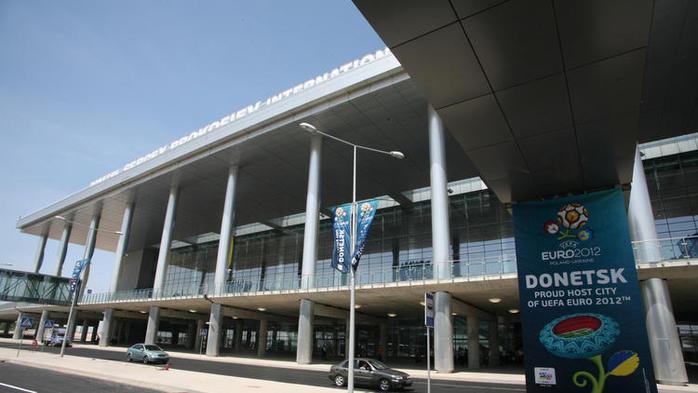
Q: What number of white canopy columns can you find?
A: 9